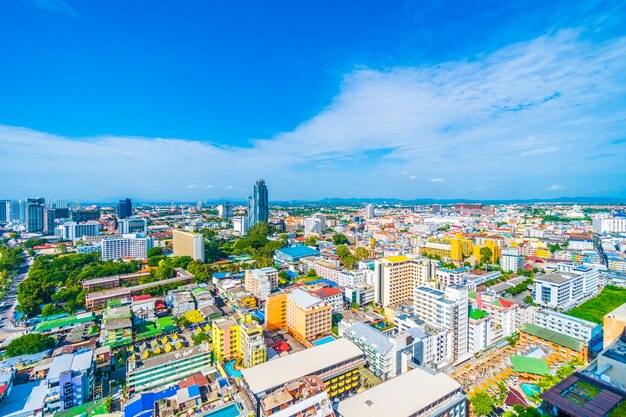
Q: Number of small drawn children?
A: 0